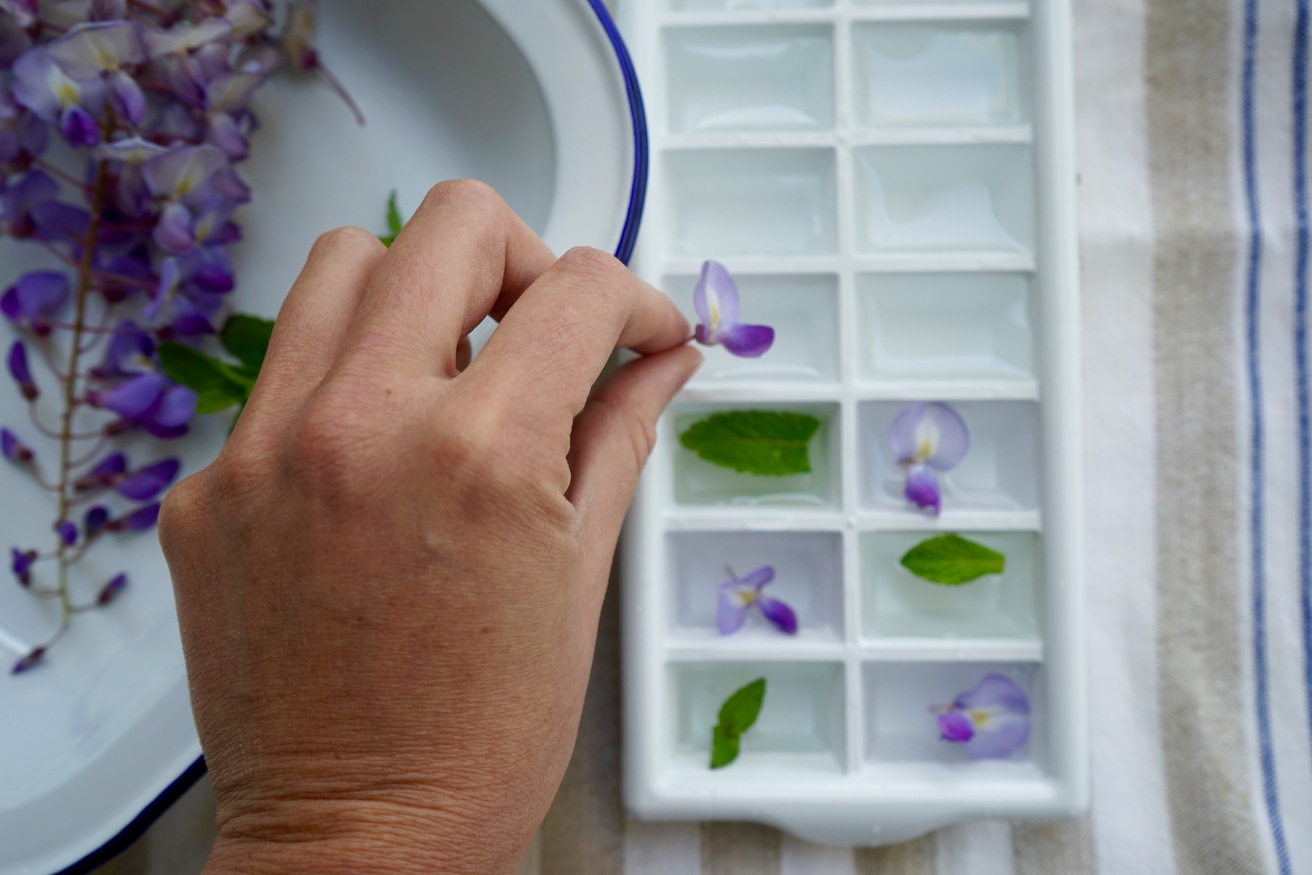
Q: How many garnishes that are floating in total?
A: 6